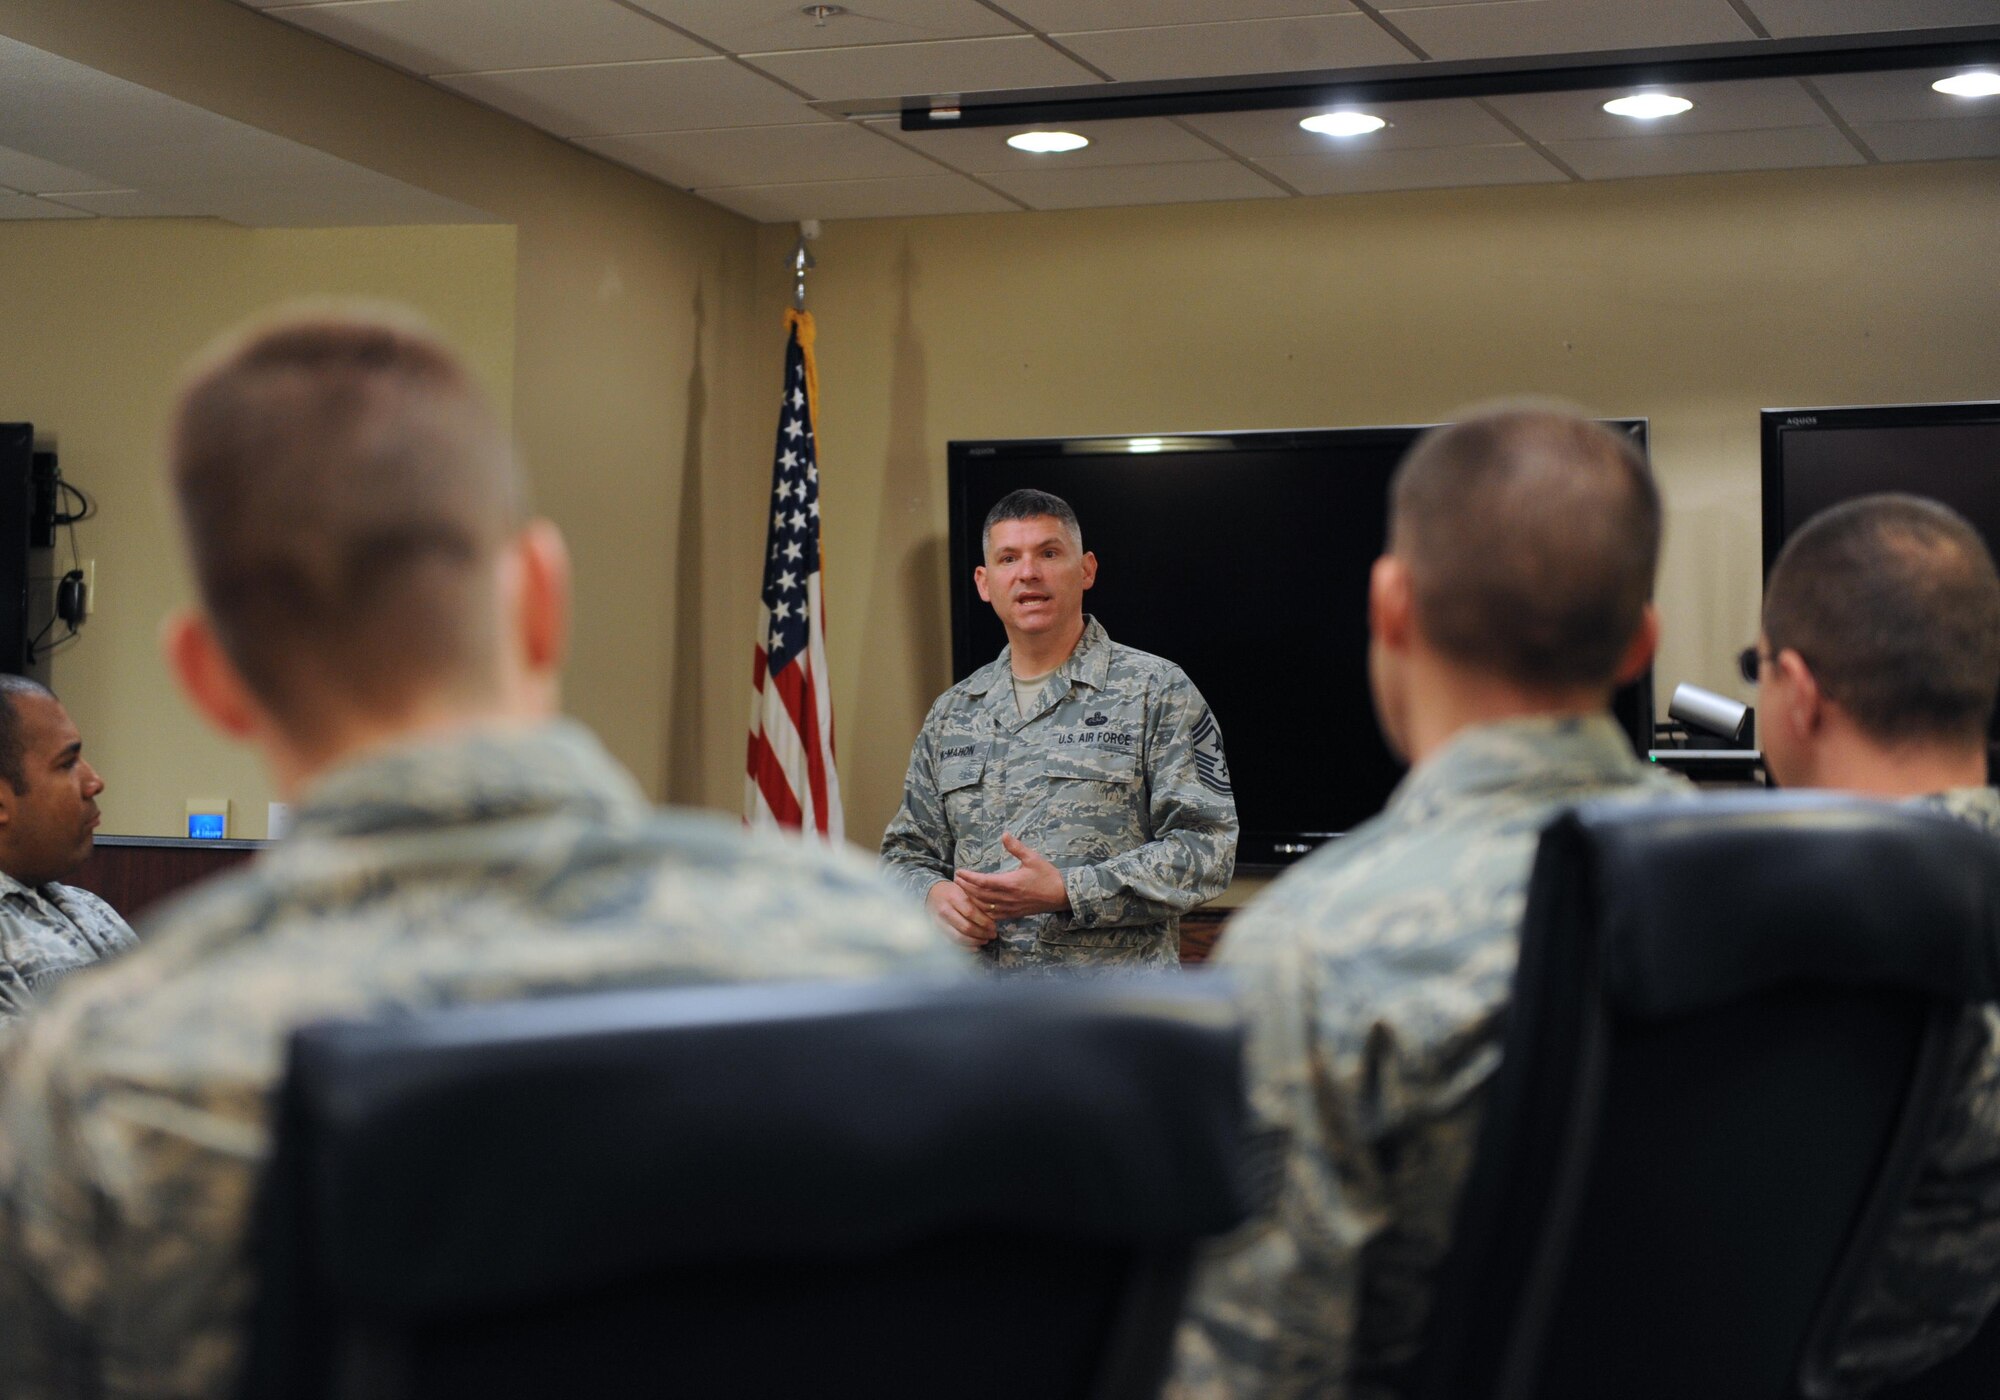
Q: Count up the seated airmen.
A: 4